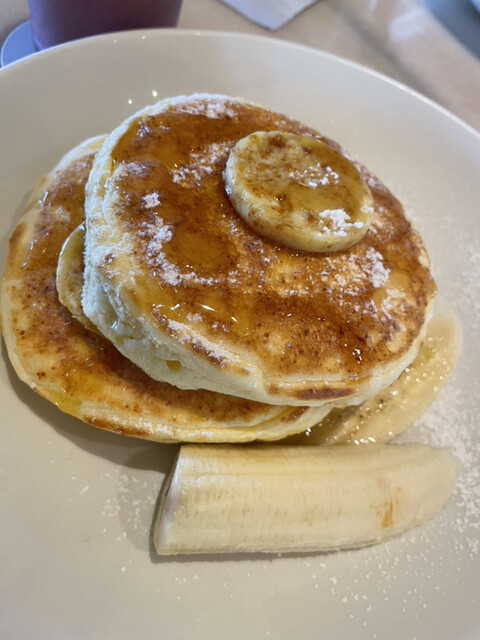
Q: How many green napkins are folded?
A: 0